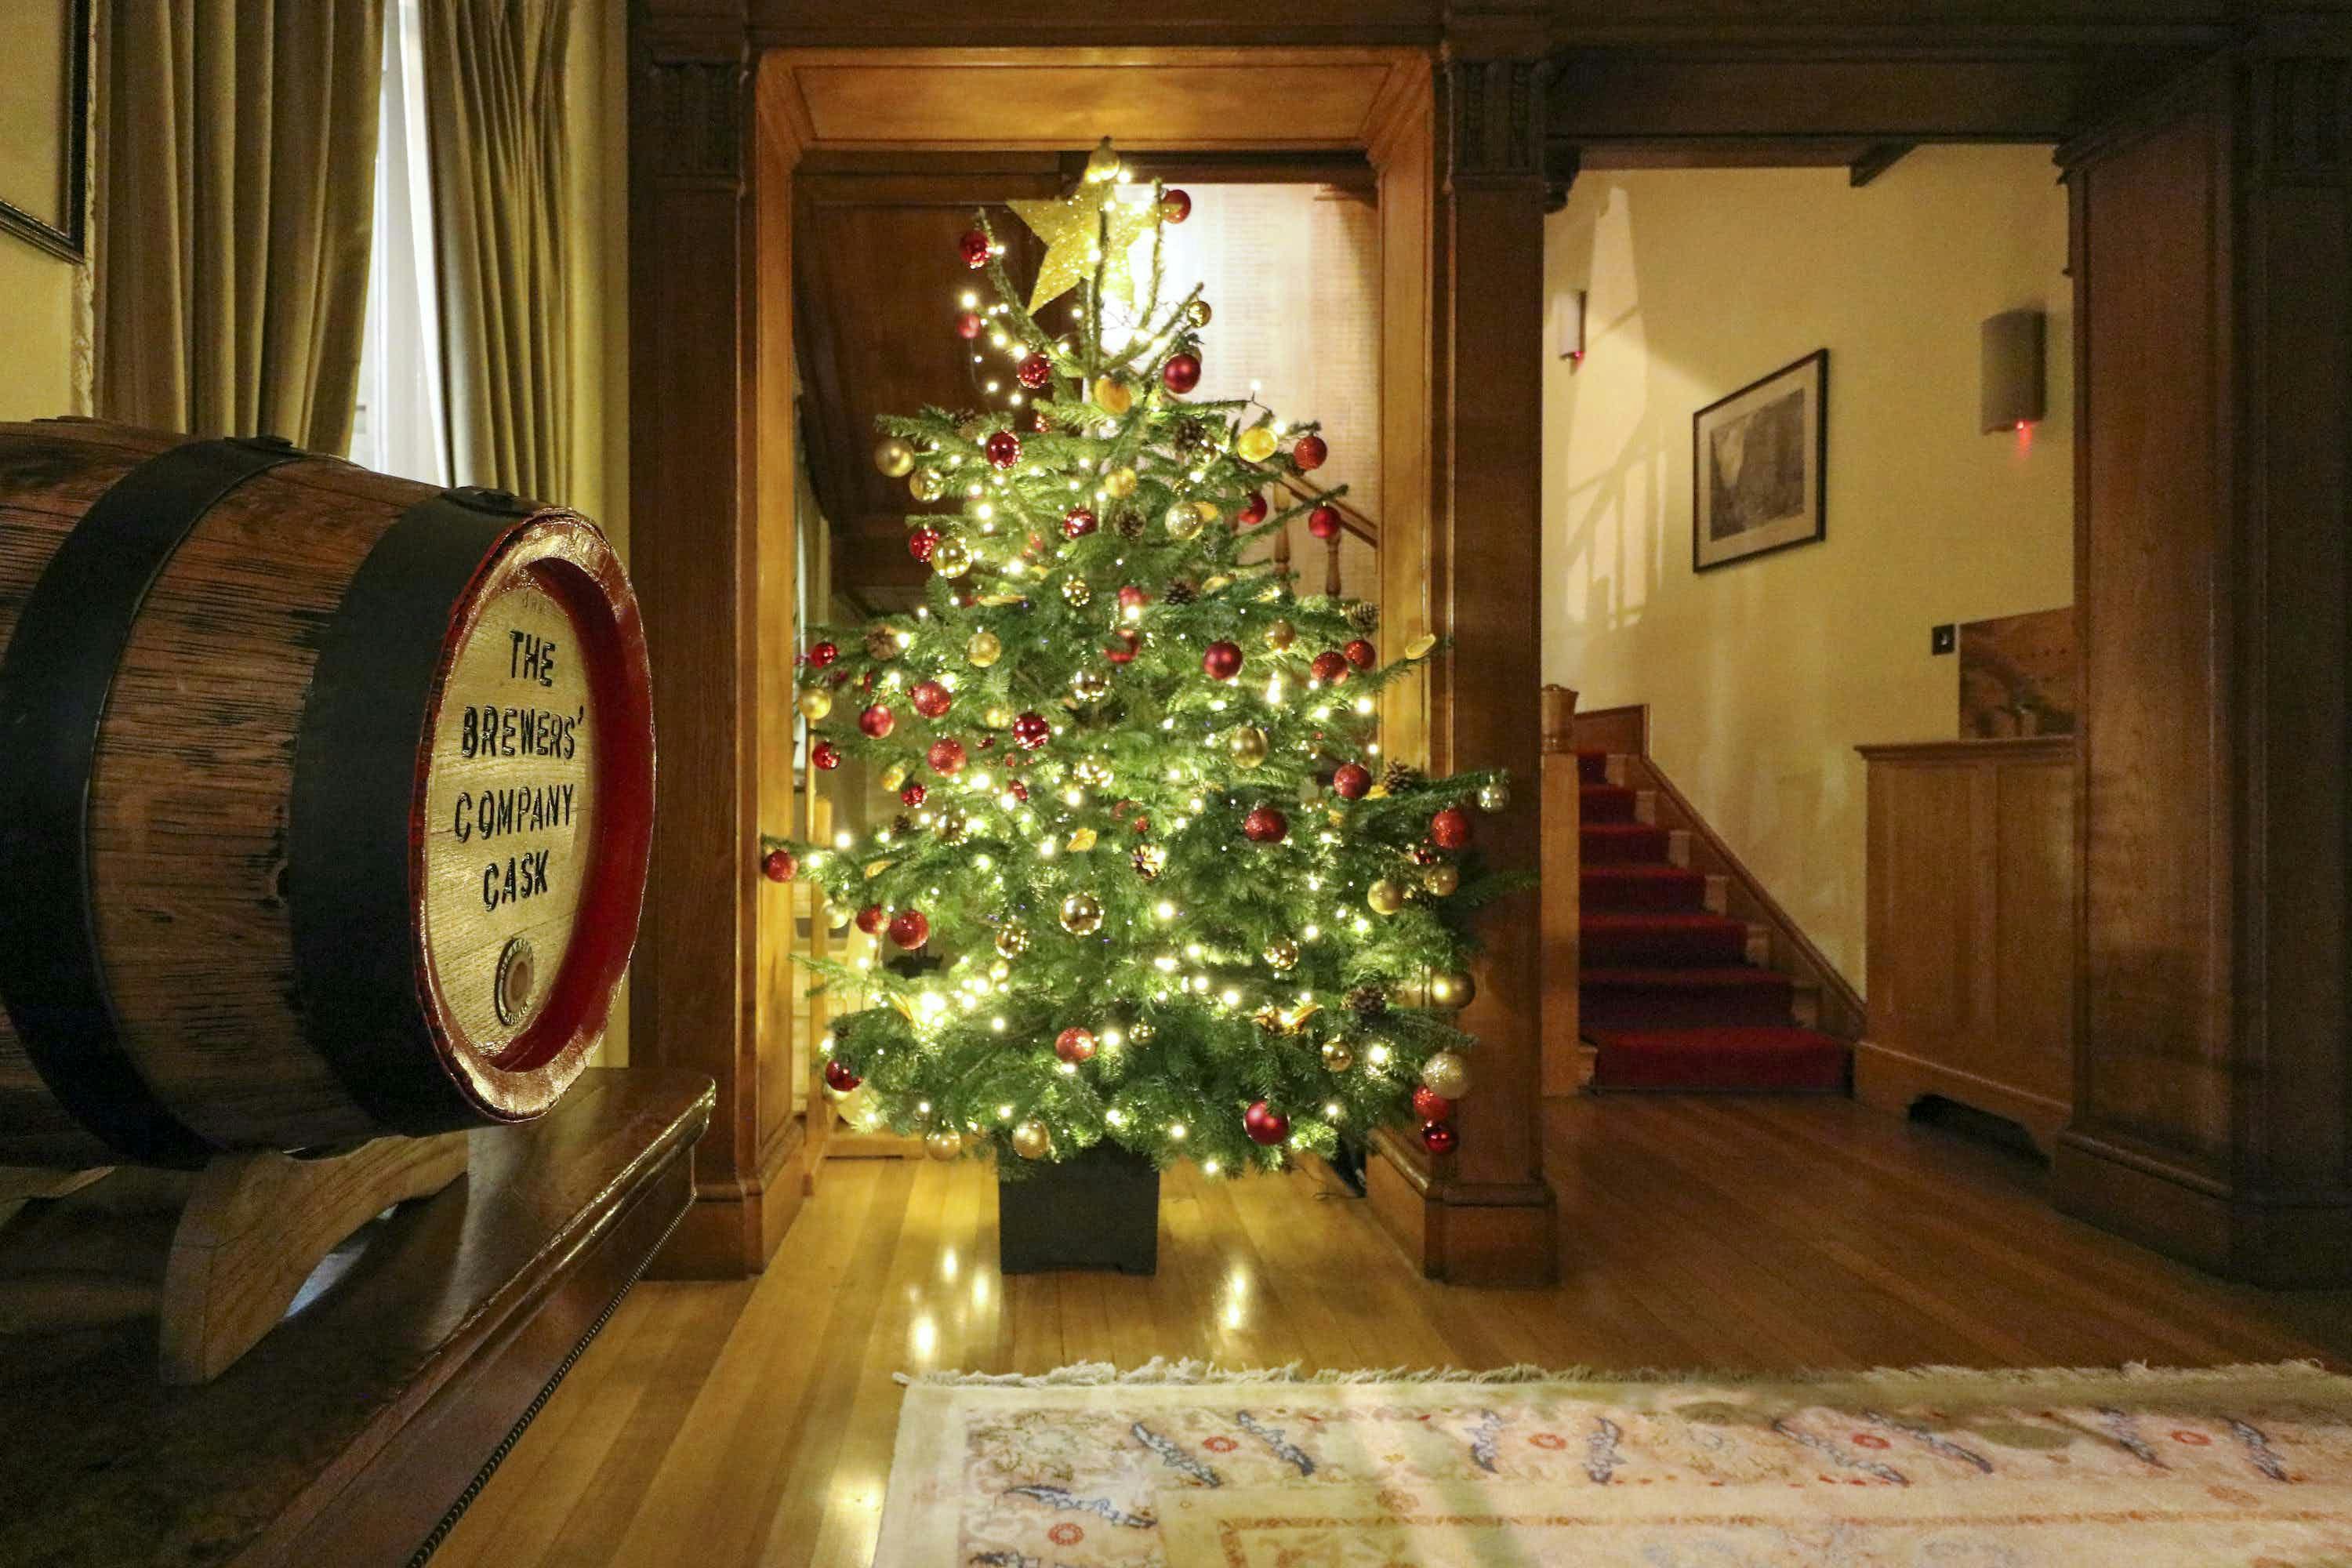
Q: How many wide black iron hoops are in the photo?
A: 2